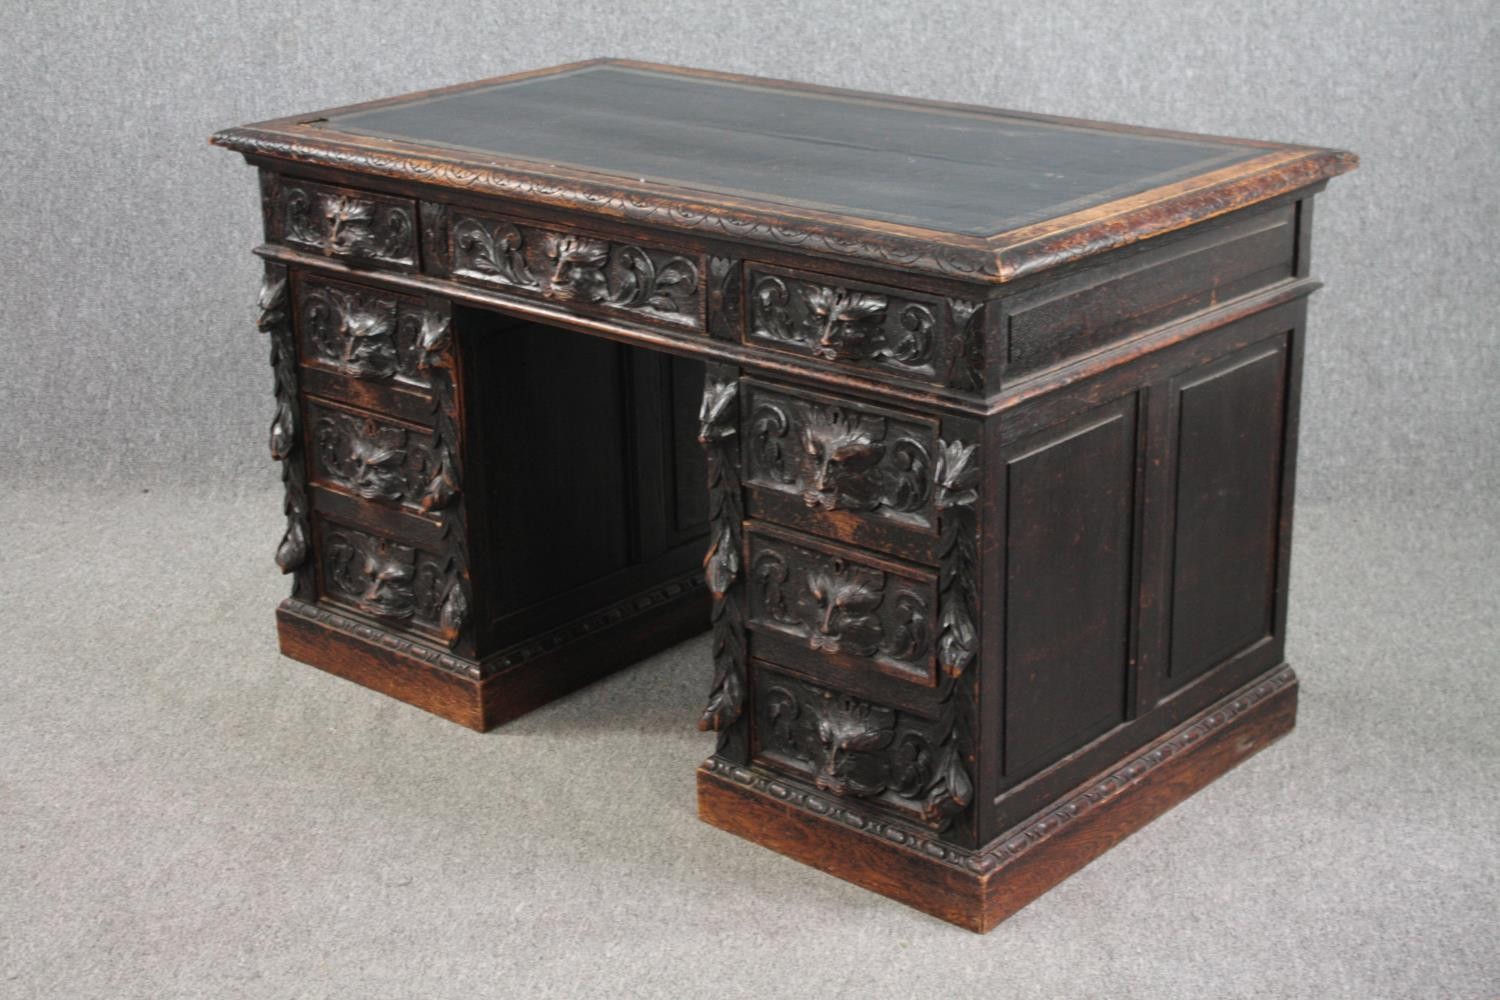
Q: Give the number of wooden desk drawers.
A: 9